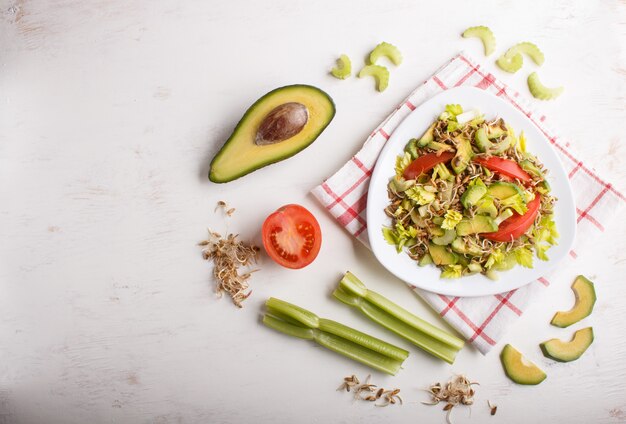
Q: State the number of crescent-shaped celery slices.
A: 7